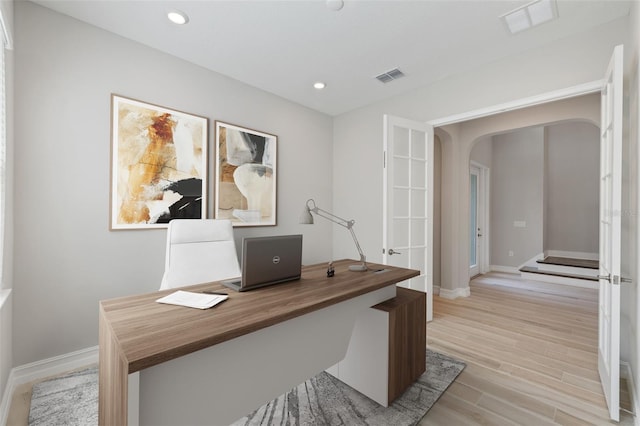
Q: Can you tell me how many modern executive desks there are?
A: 1